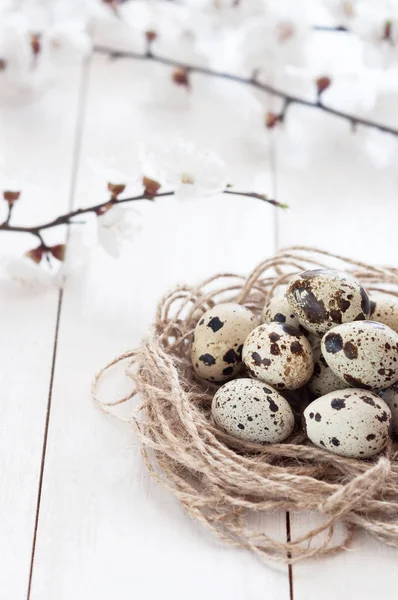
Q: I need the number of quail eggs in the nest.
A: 10